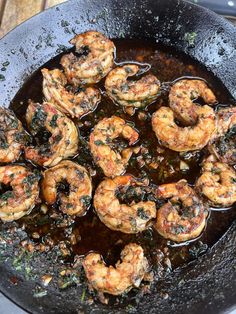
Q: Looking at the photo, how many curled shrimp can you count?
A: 15